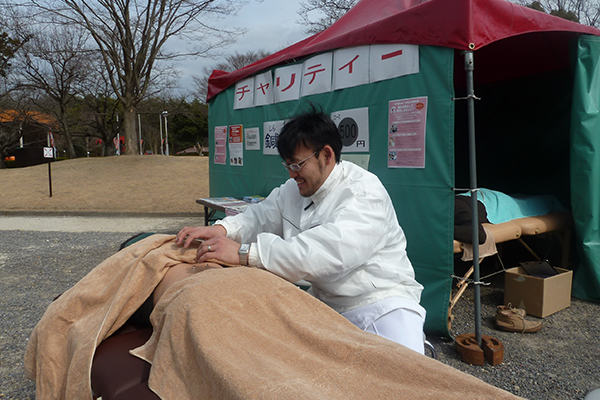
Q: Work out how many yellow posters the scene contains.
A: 0